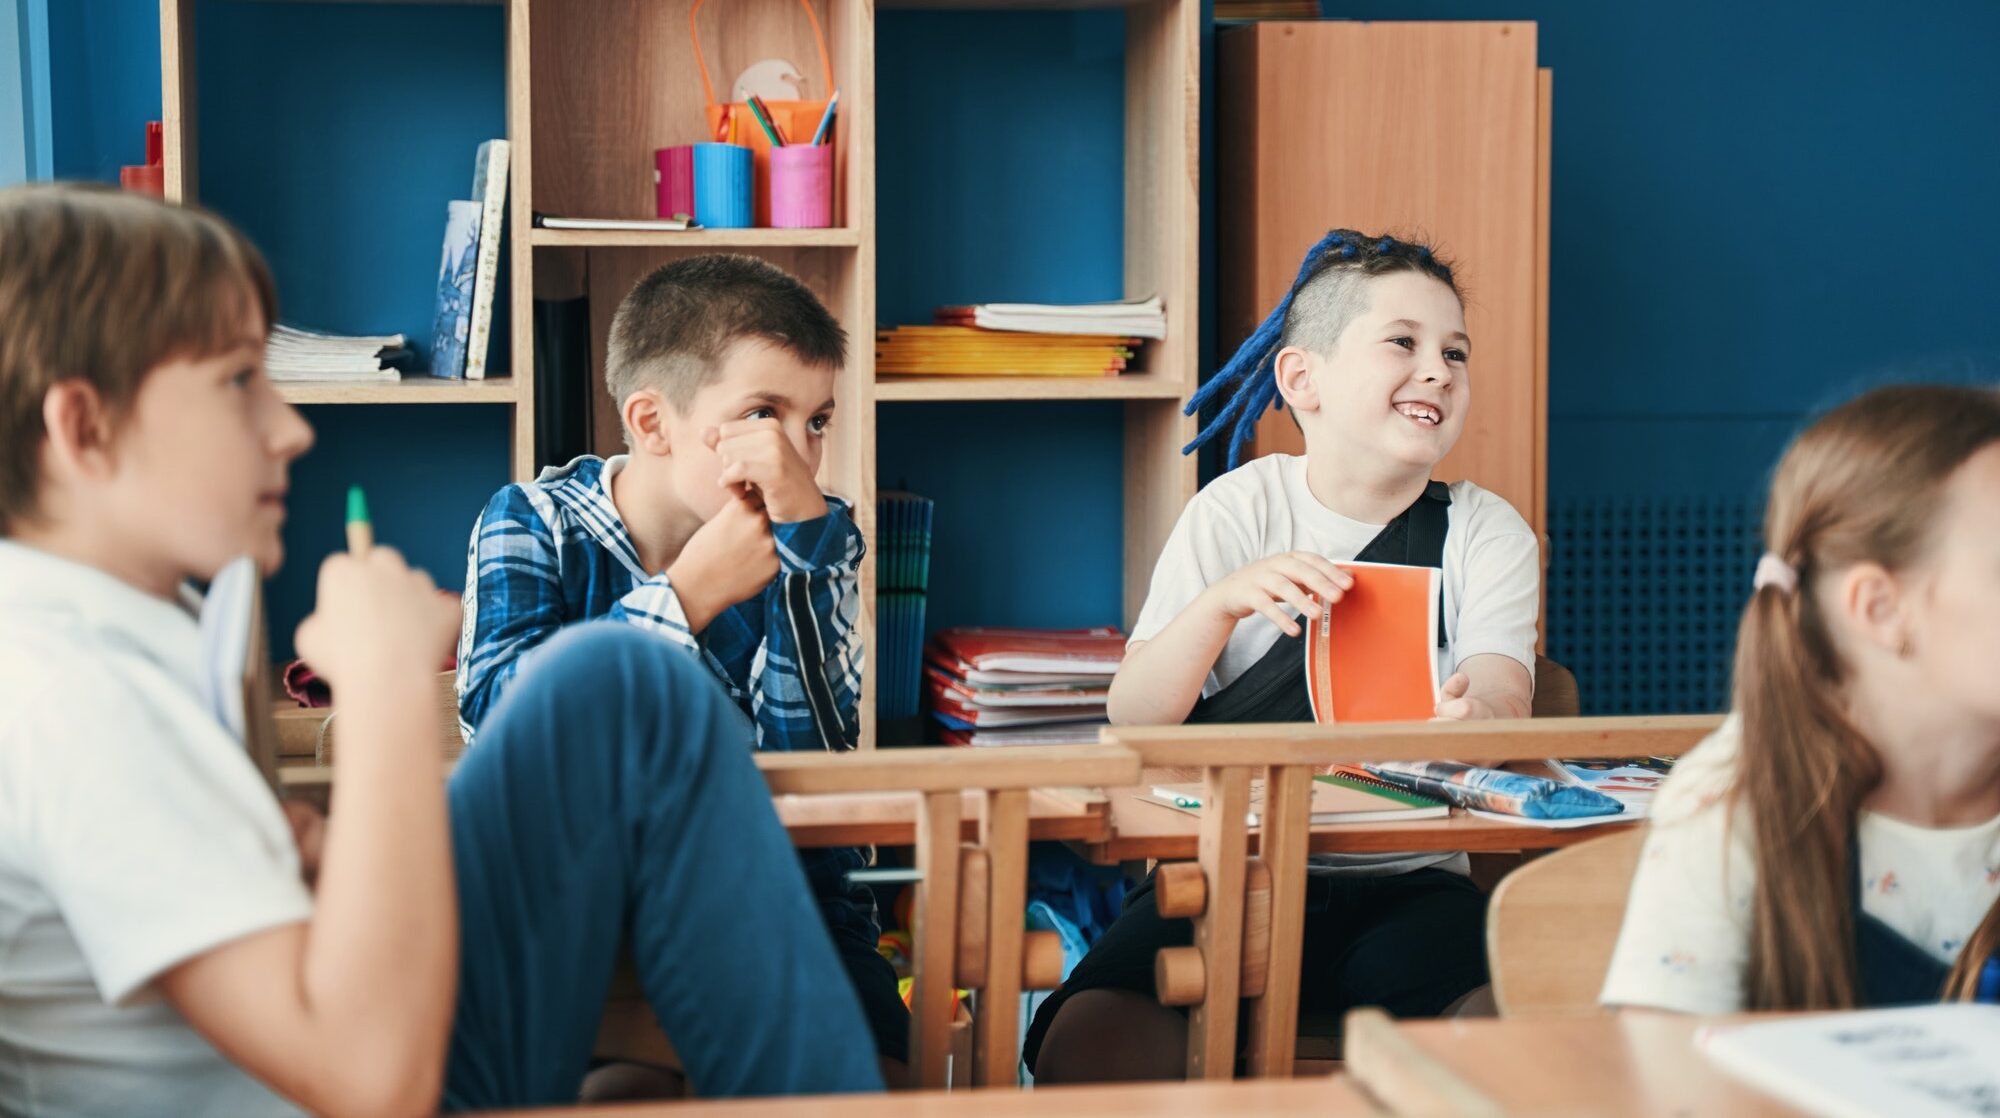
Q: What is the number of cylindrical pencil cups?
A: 3